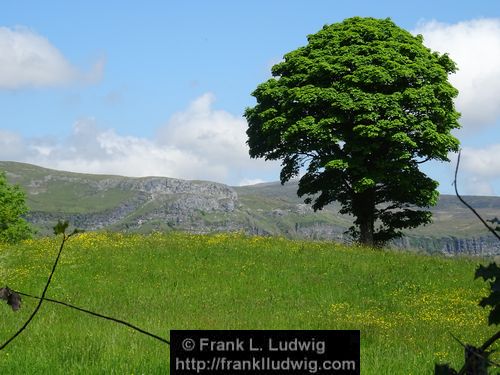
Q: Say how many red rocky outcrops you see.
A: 0